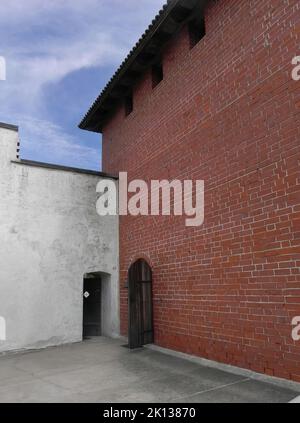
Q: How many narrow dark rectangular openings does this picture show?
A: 3